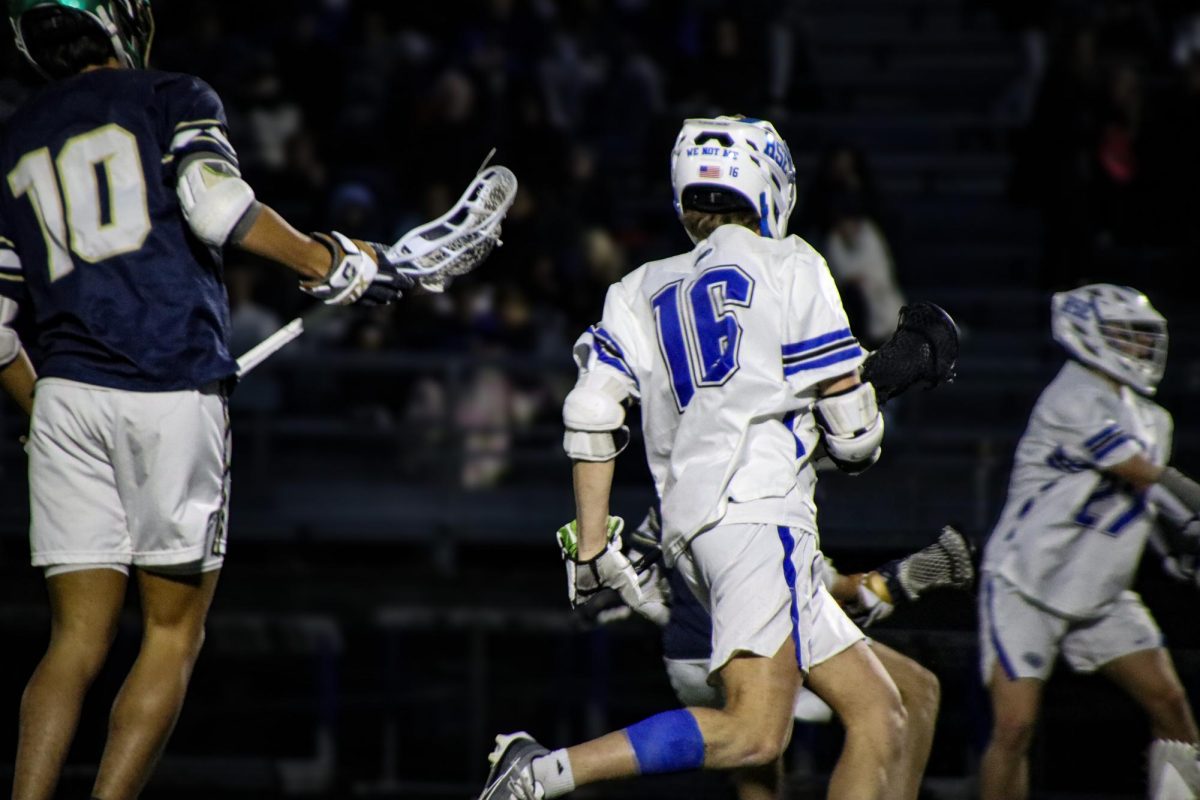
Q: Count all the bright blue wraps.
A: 1